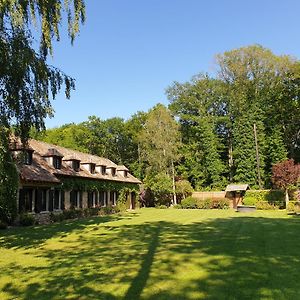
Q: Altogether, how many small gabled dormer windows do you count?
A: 7